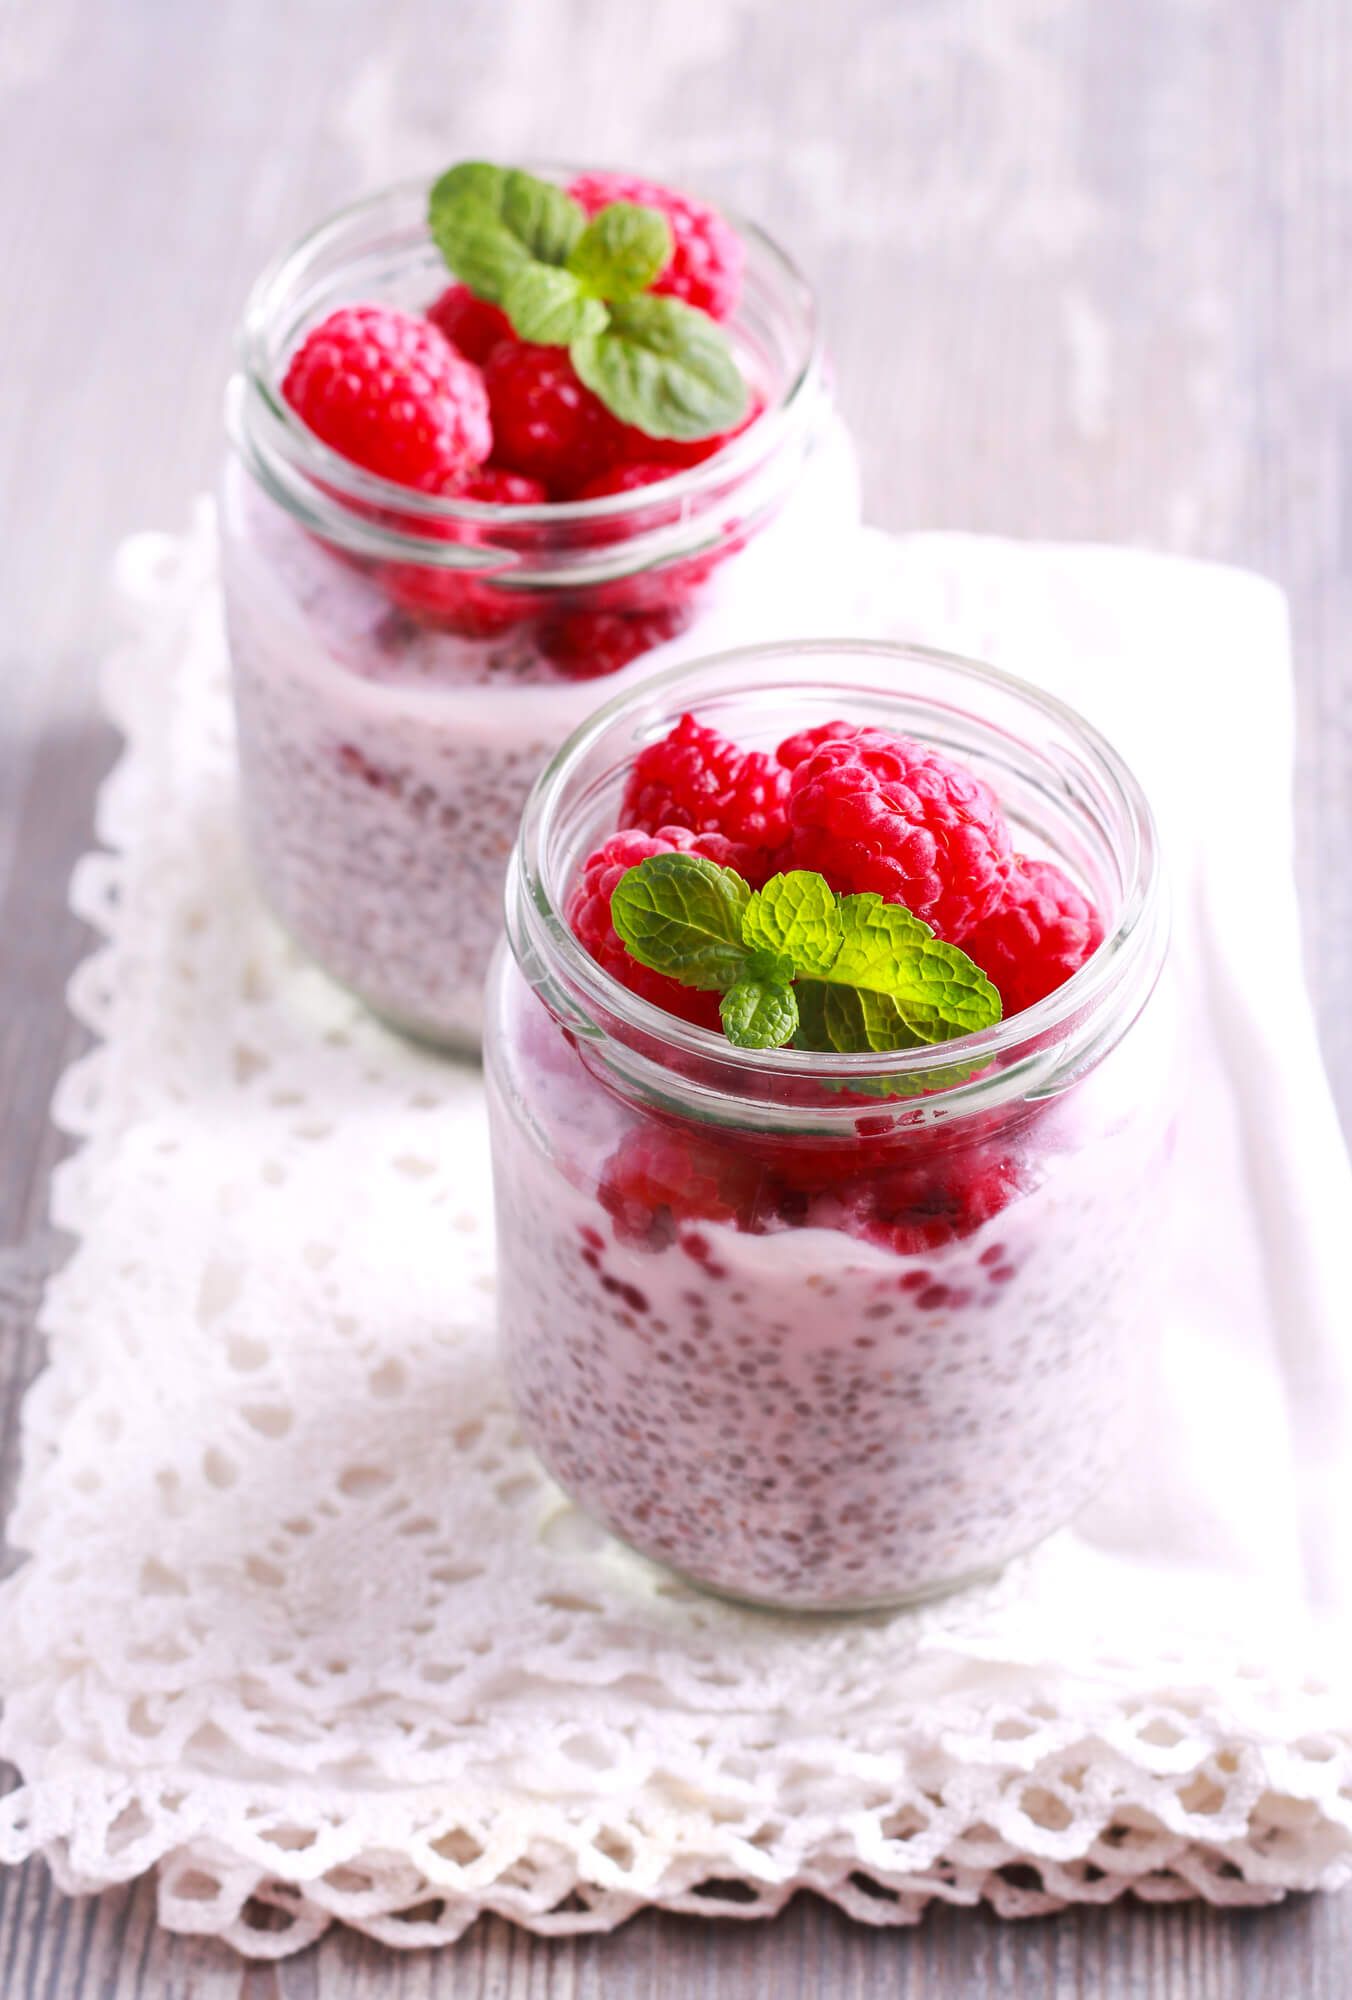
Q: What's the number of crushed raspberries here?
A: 0